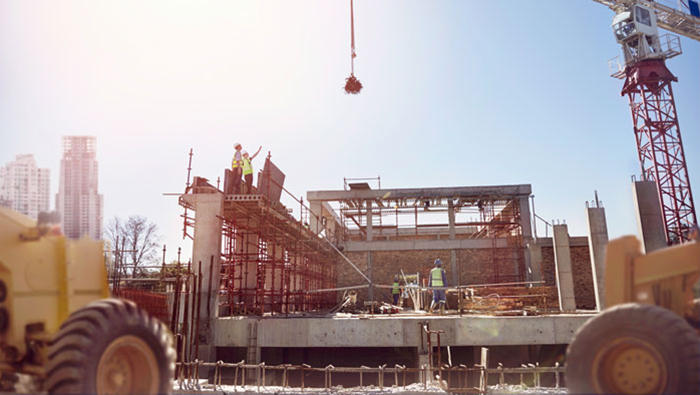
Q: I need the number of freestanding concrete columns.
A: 3